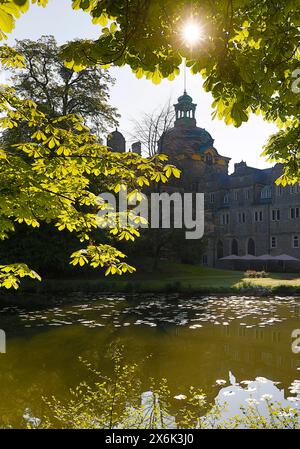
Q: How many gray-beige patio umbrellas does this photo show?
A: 4